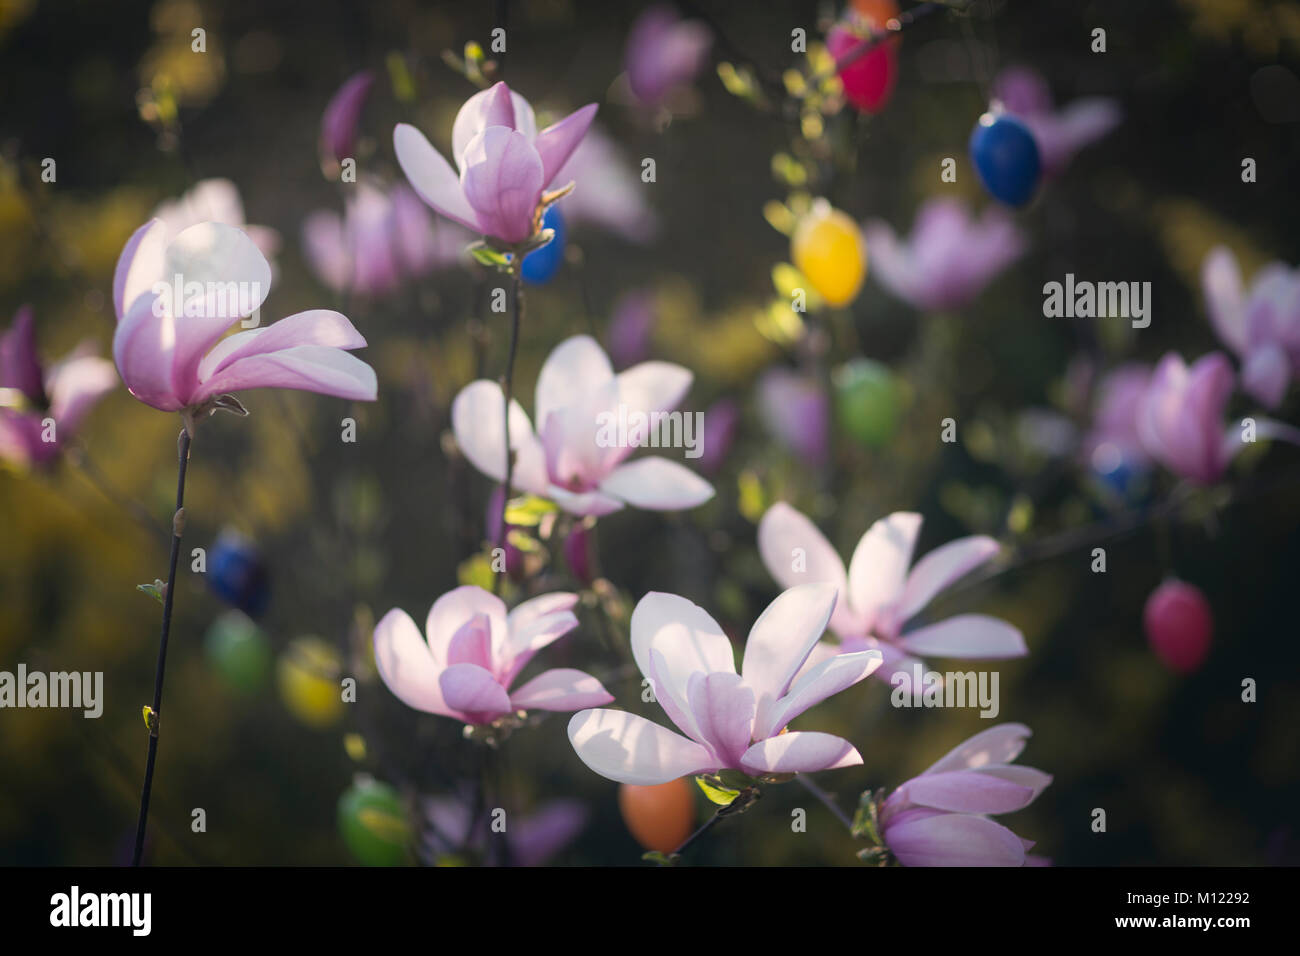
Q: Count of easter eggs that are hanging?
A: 13